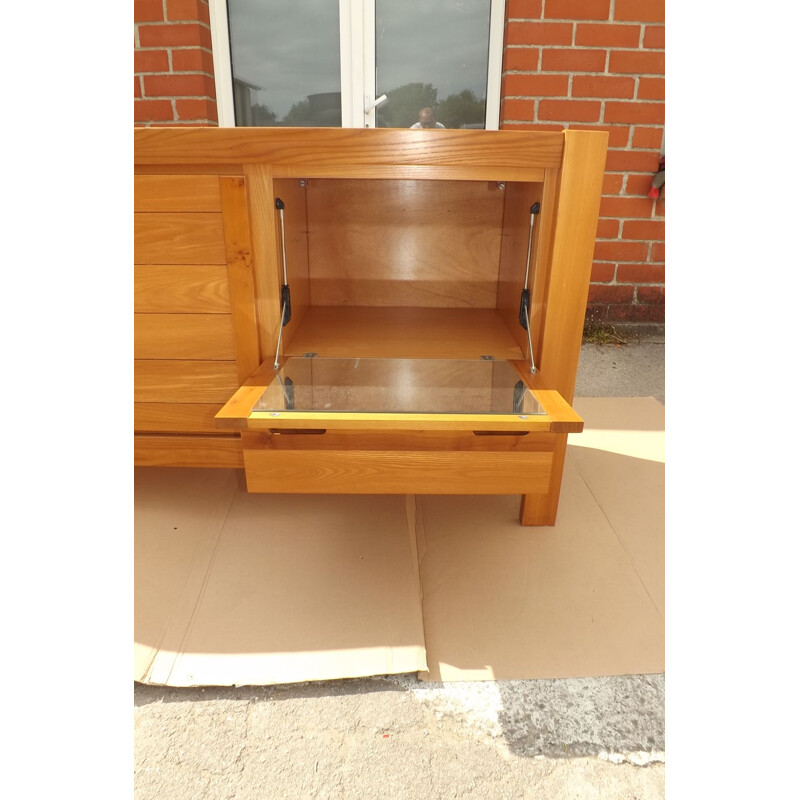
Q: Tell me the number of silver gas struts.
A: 2